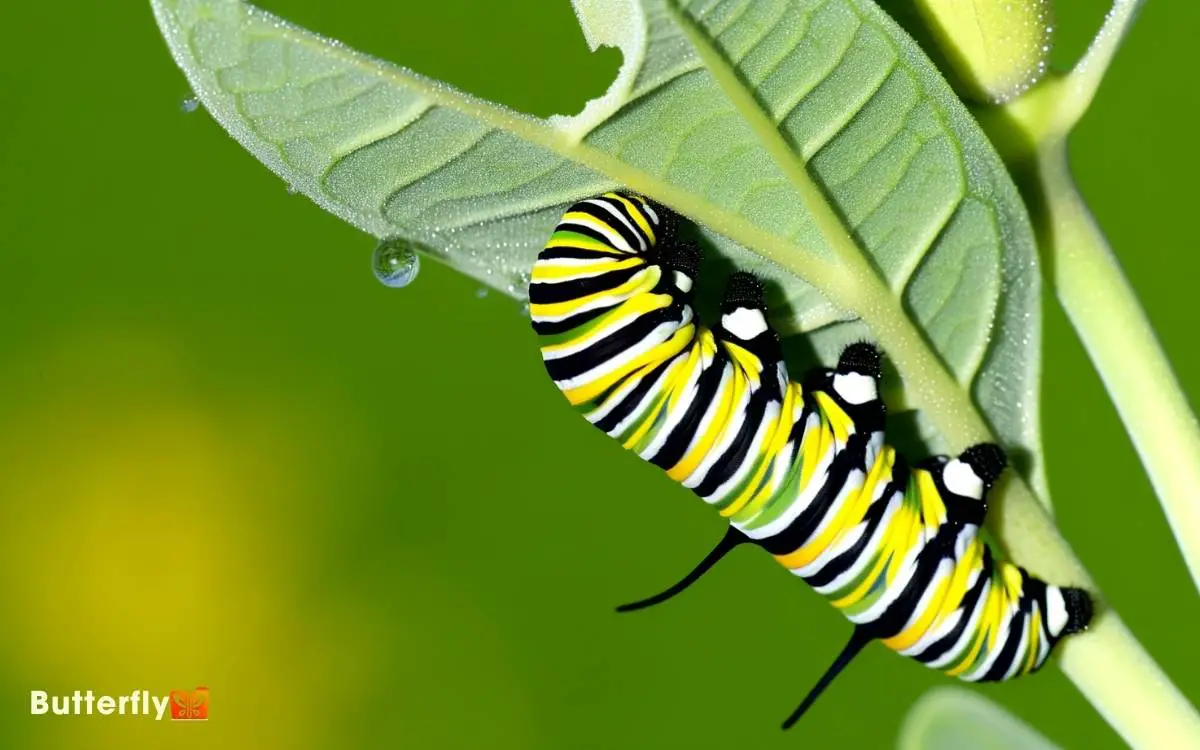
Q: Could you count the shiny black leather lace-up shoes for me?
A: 0